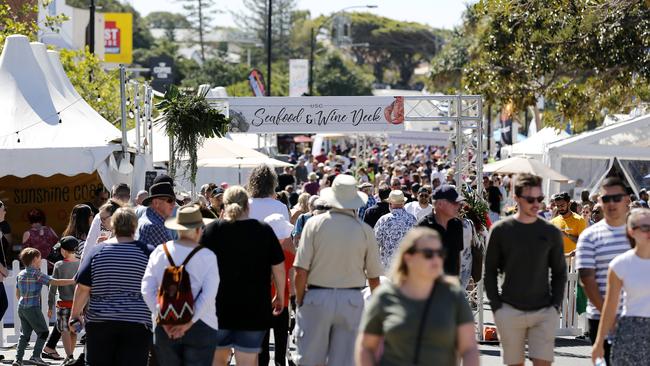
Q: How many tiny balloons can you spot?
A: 0